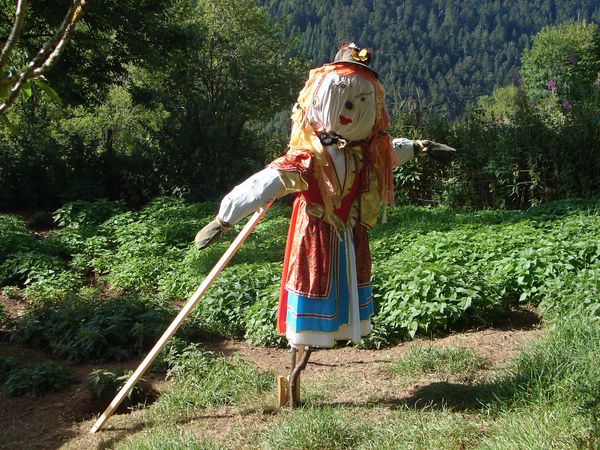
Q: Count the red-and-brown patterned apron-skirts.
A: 1